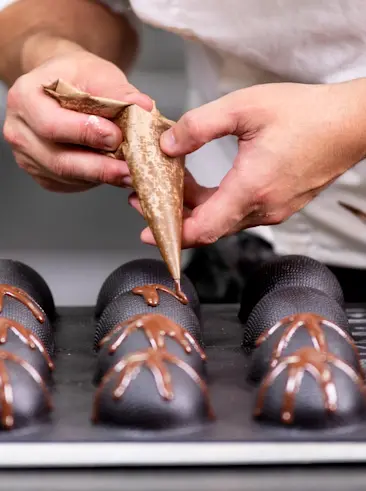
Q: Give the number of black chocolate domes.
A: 12